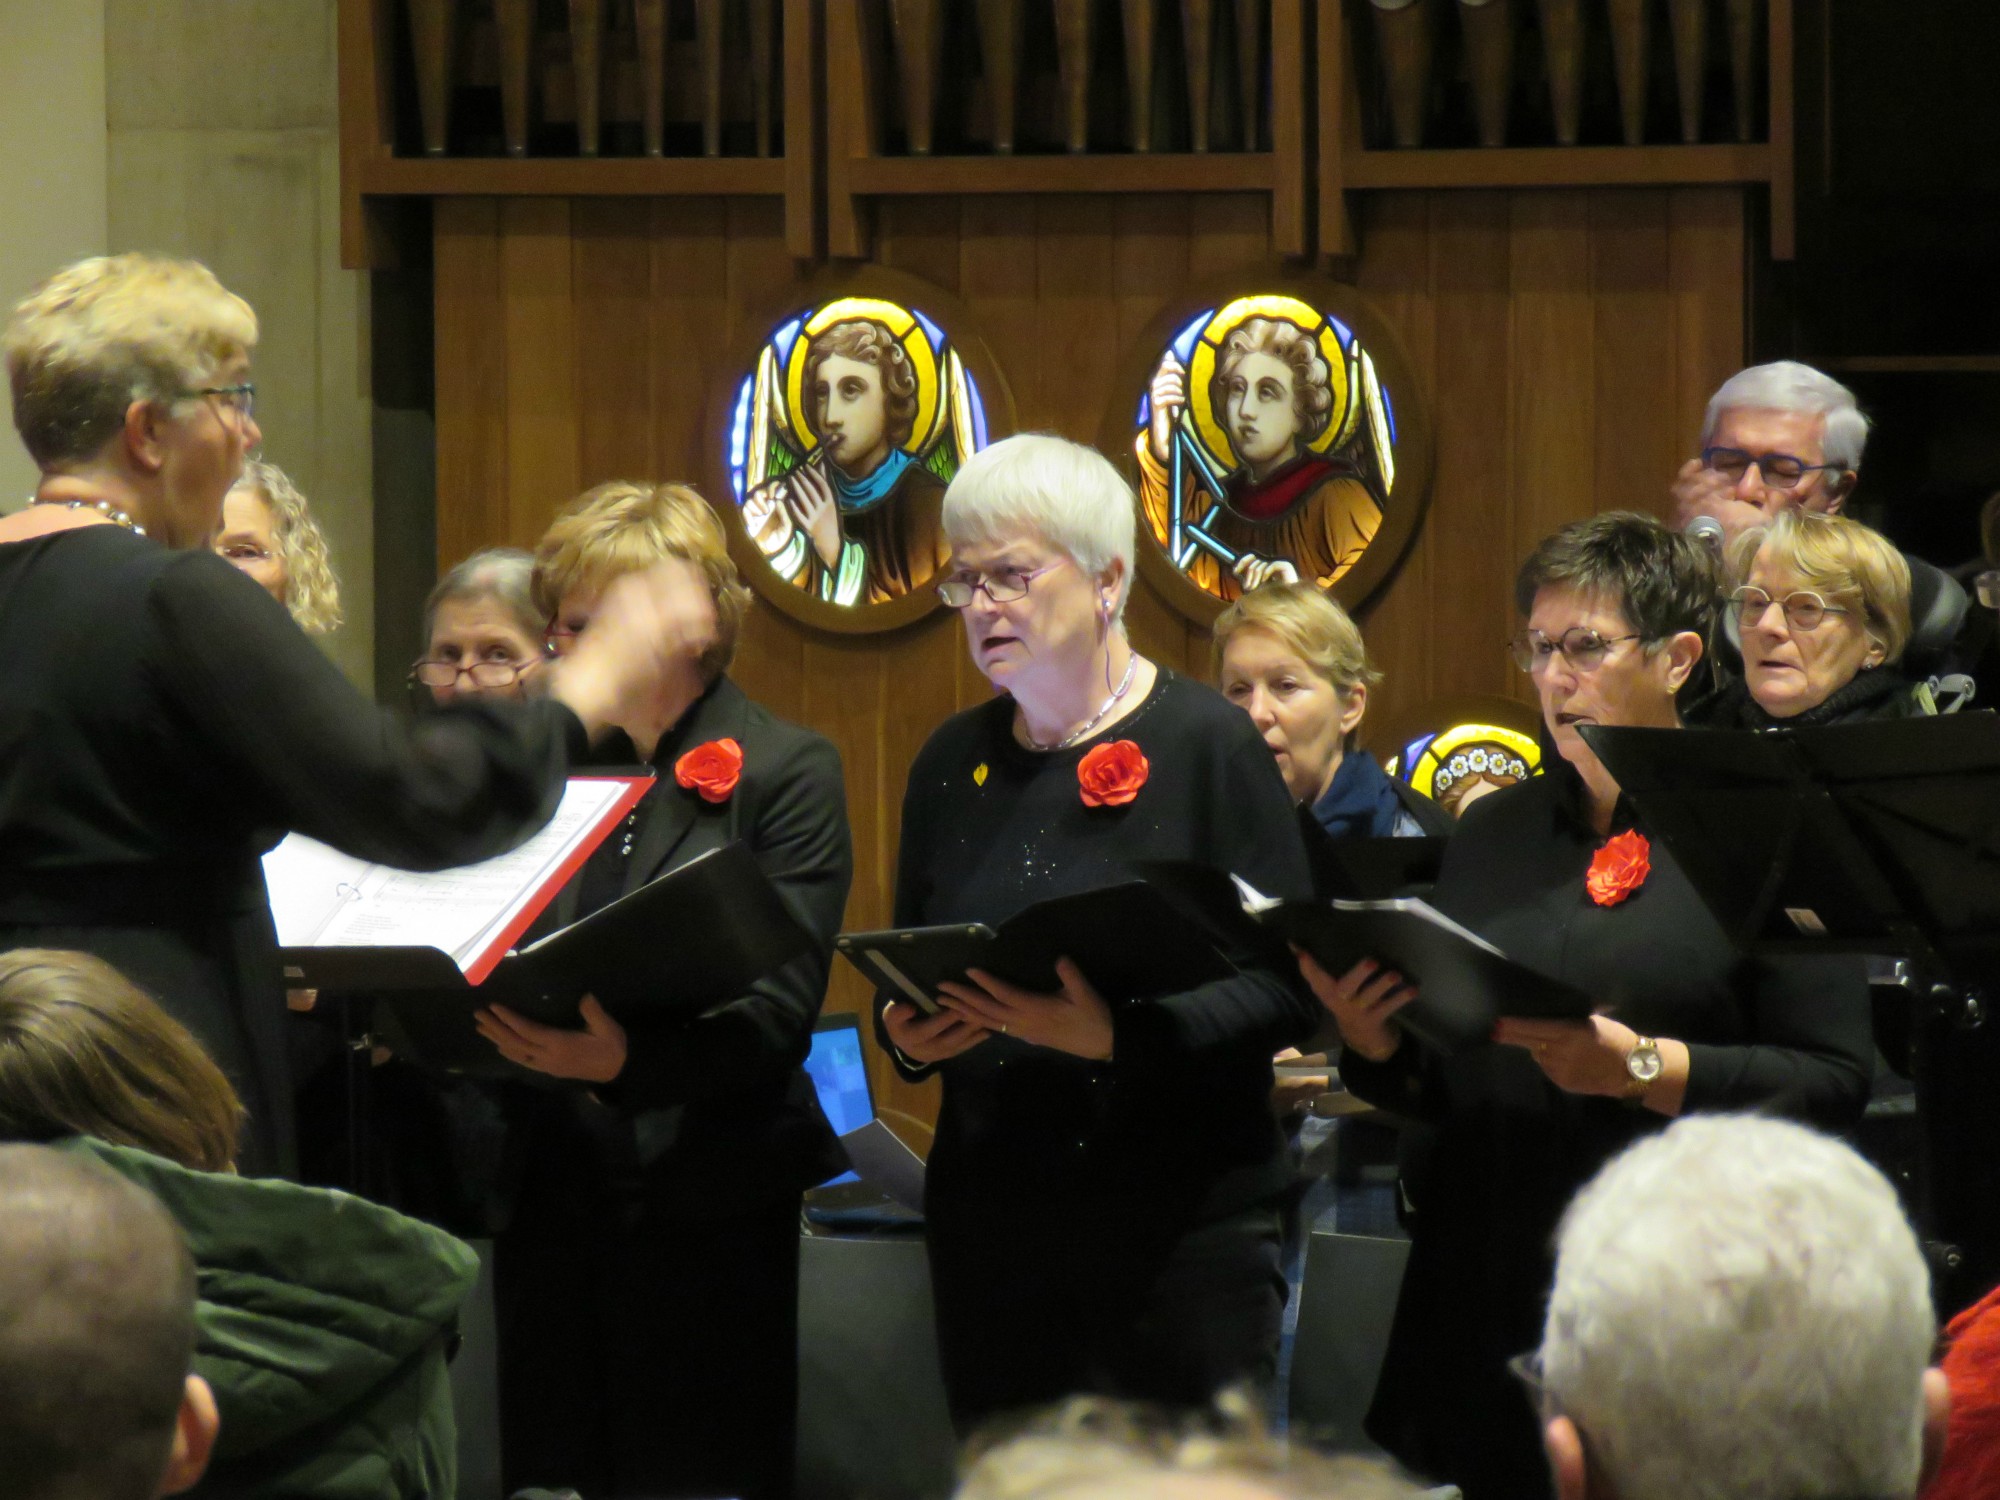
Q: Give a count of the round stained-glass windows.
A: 3